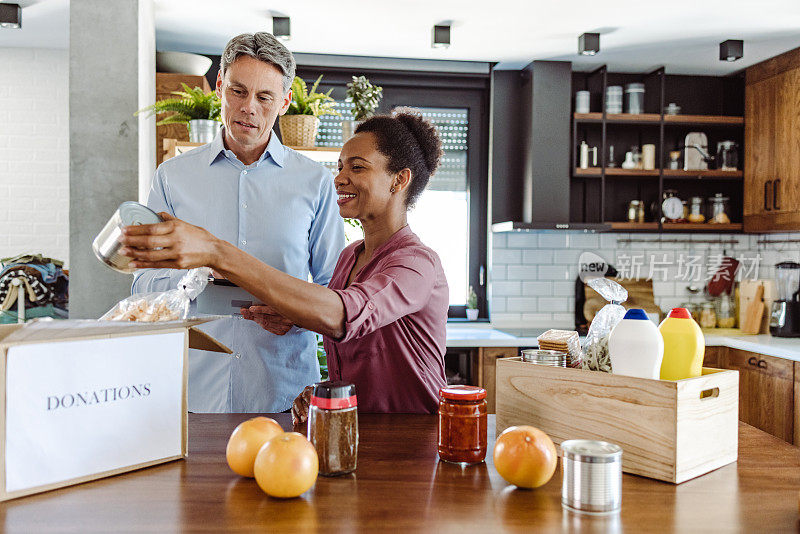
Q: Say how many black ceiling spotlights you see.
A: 5